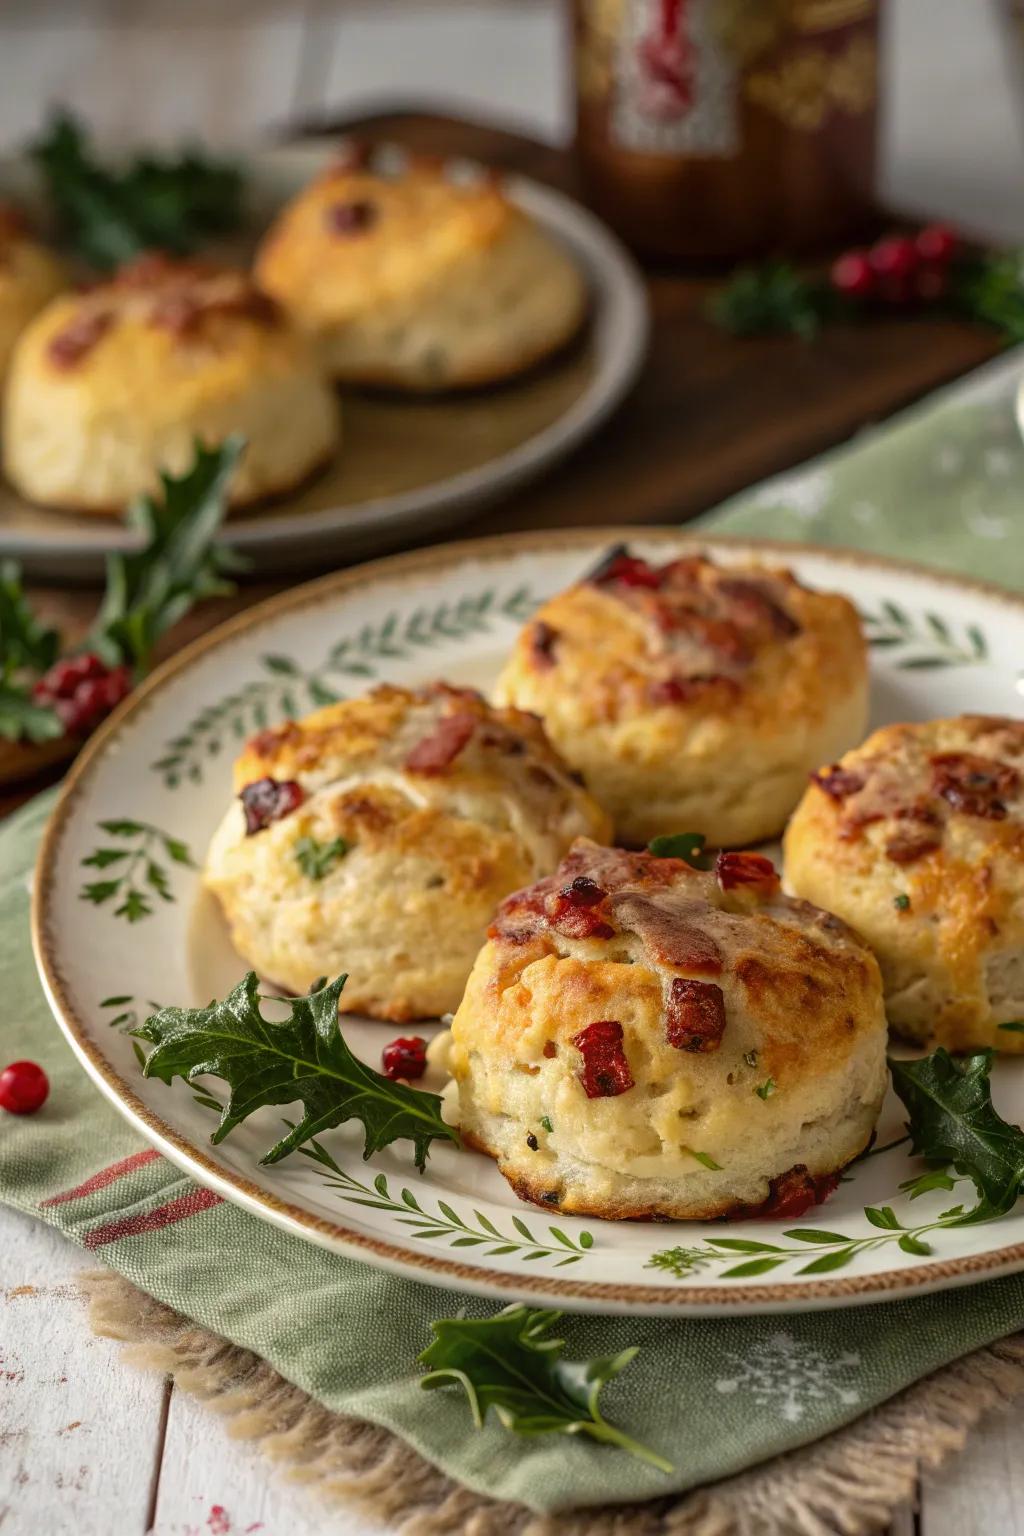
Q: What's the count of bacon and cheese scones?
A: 7